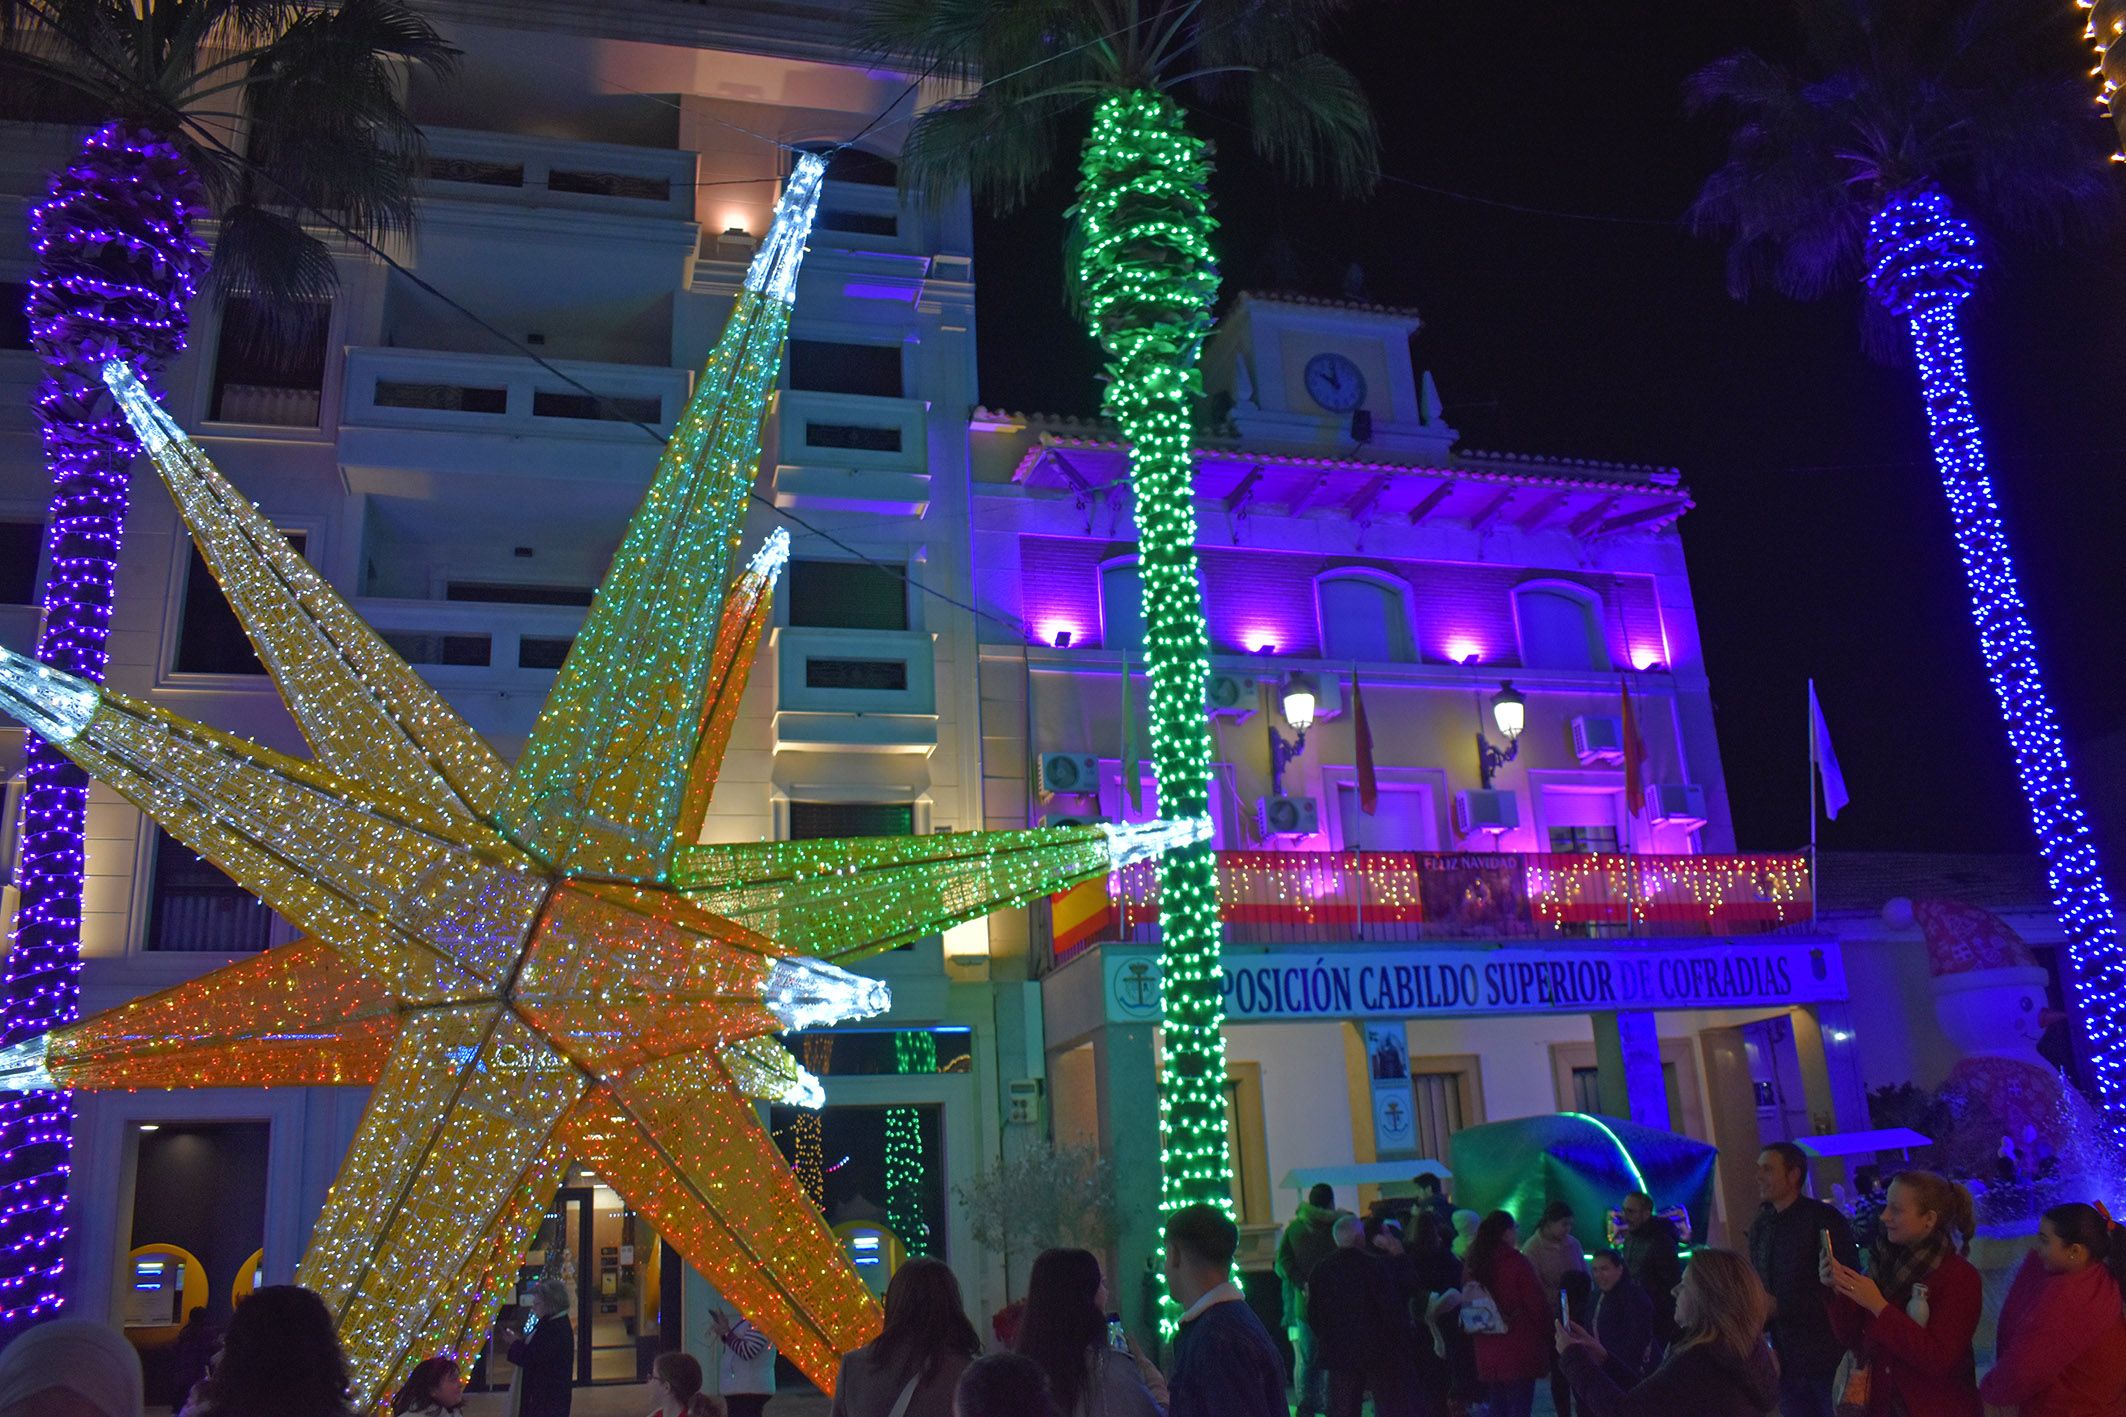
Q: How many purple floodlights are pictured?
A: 4